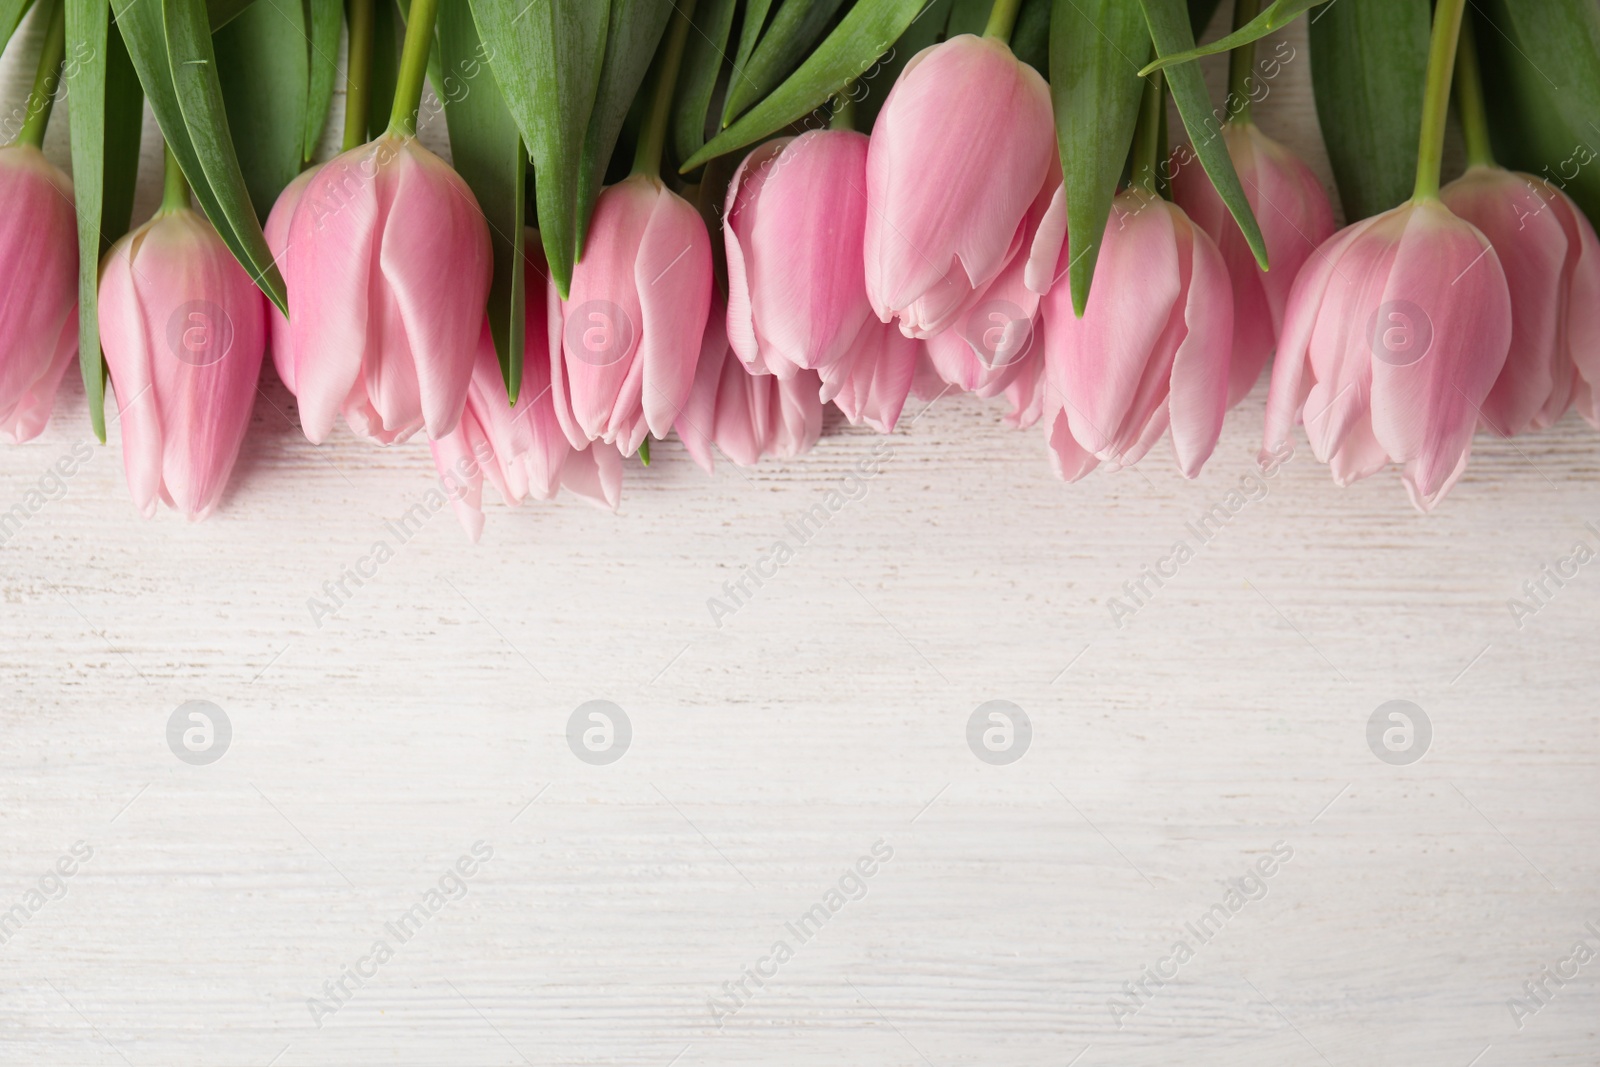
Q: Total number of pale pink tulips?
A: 15